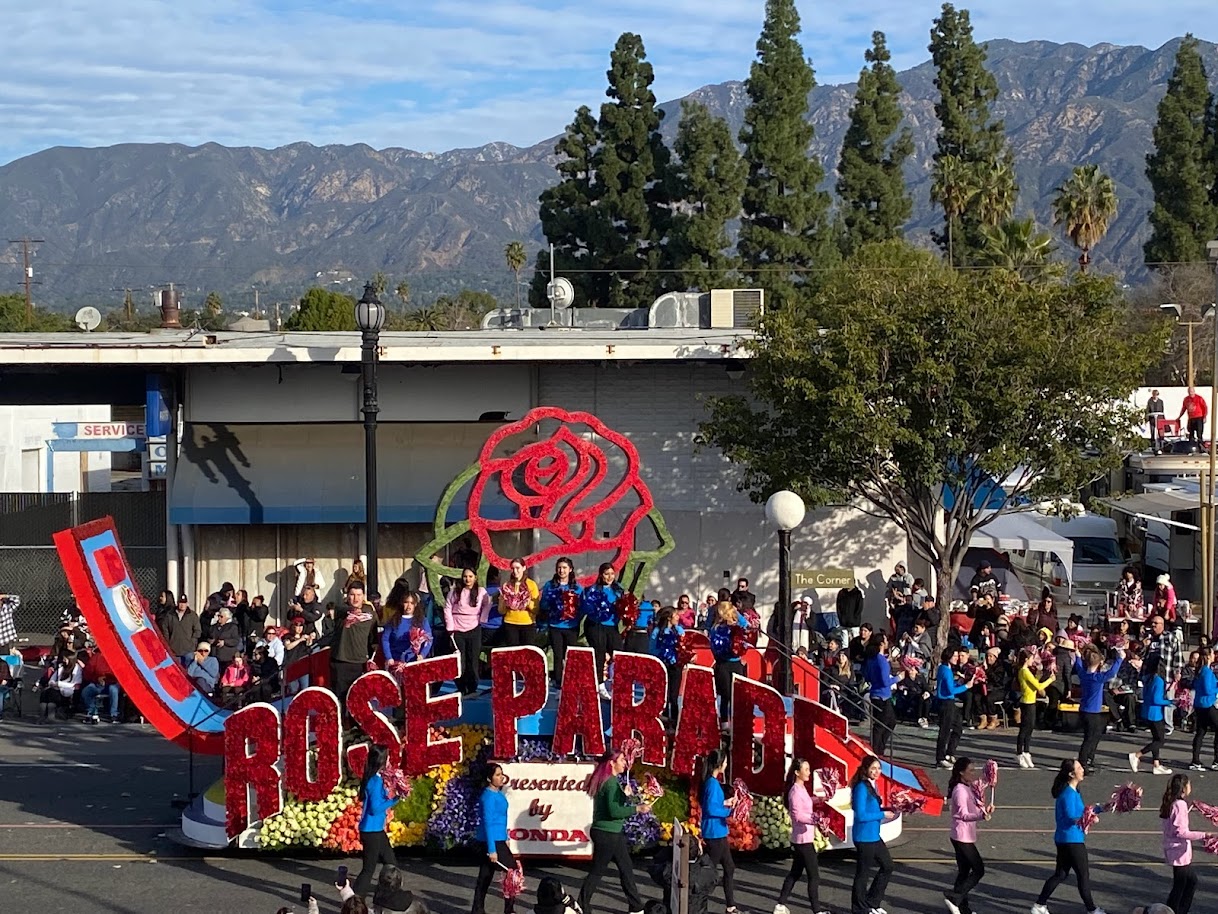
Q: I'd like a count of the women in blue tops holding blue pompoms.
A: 4